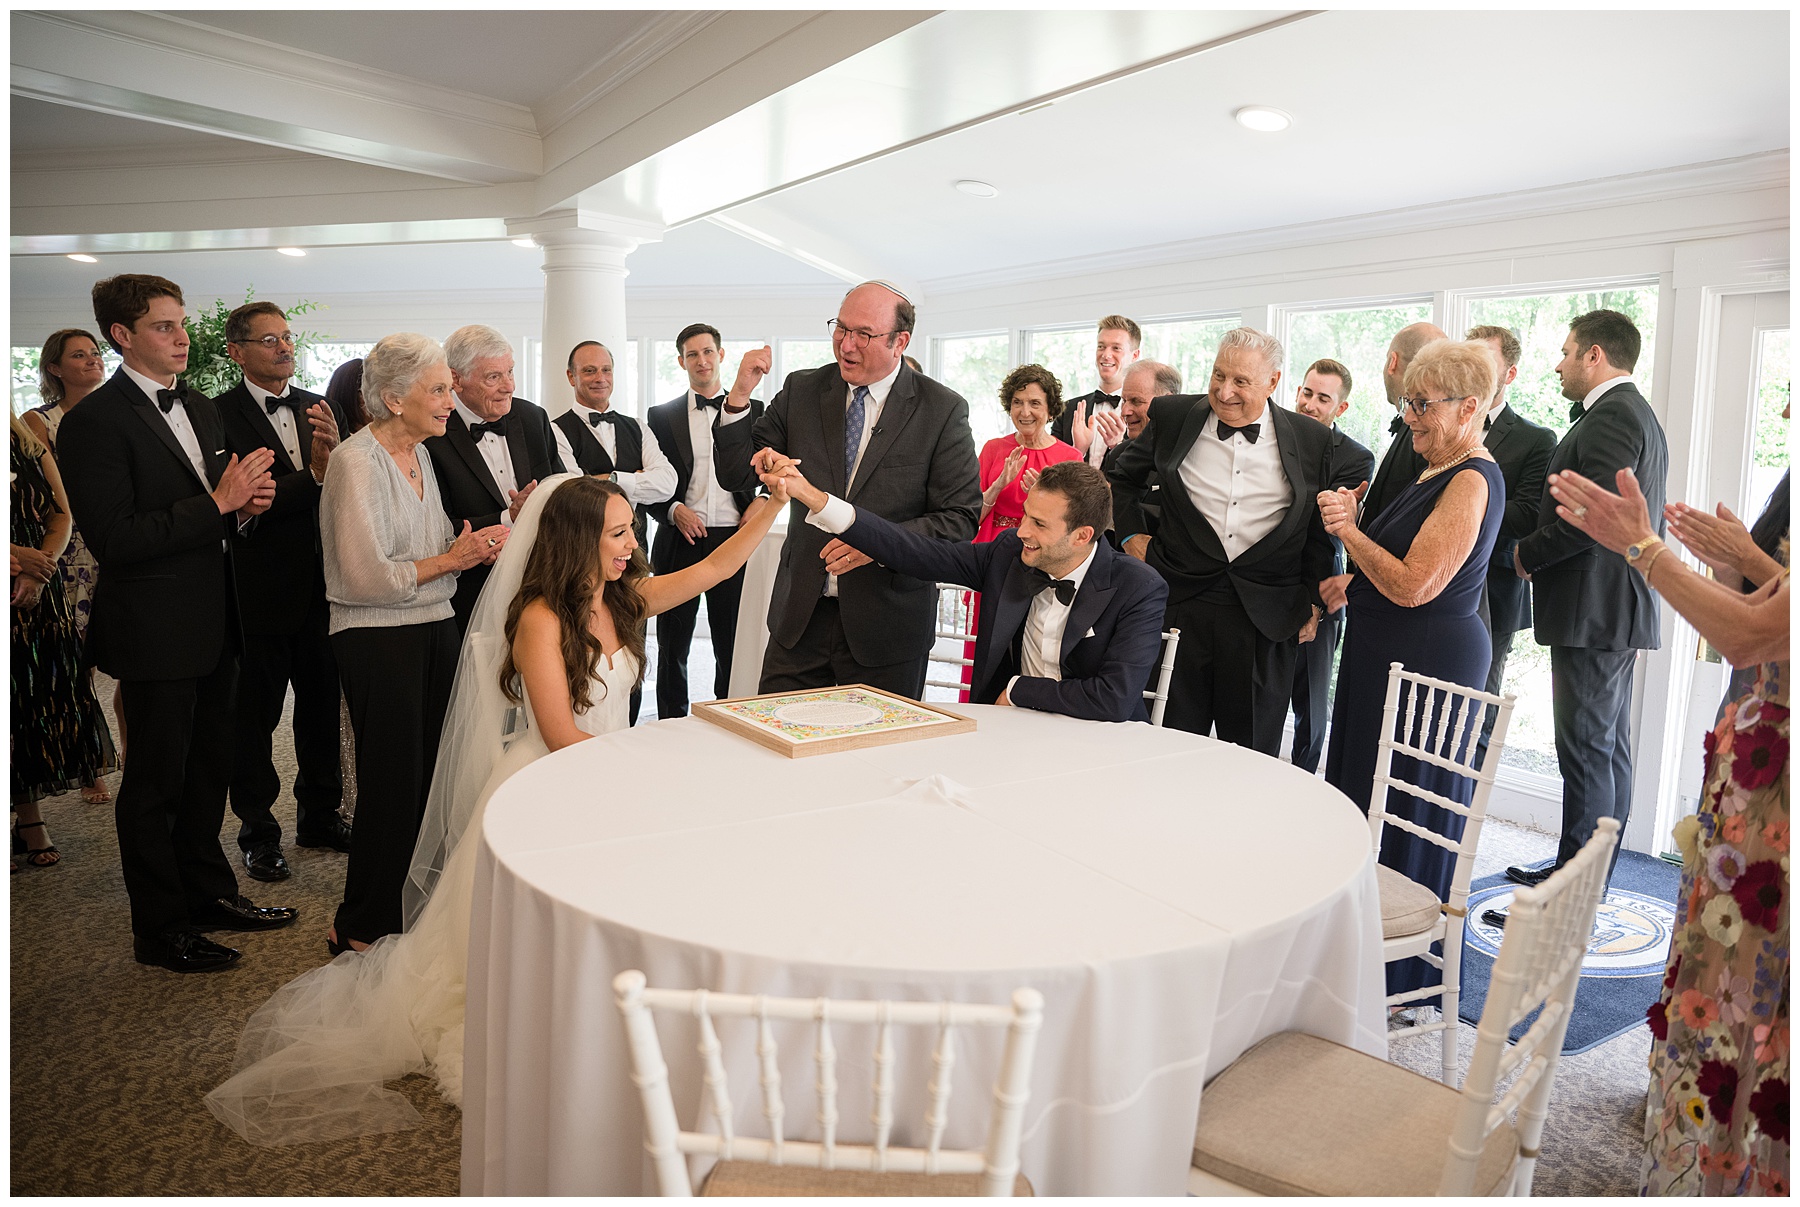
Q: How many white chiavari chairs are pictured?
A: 6